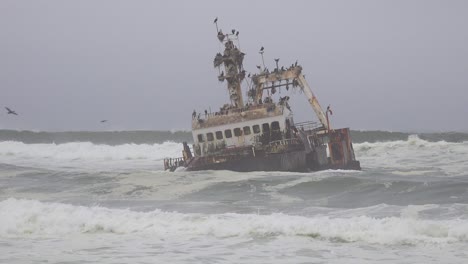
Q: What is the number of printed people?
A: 0